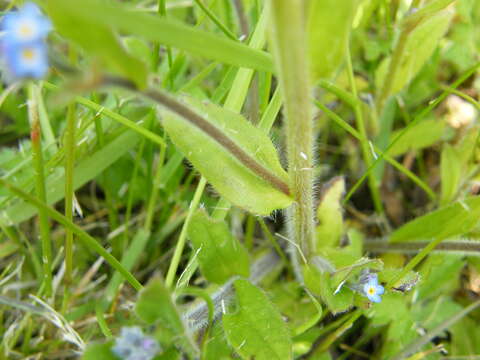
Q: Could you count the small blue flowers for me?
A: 4